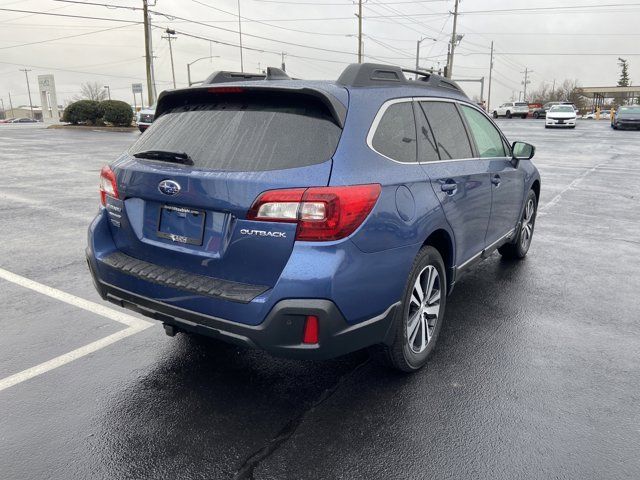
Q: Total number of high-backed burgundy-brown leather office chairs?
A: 0